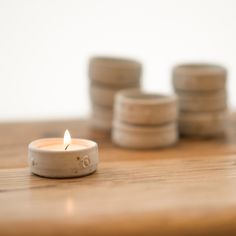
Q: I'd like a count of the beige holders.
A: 9